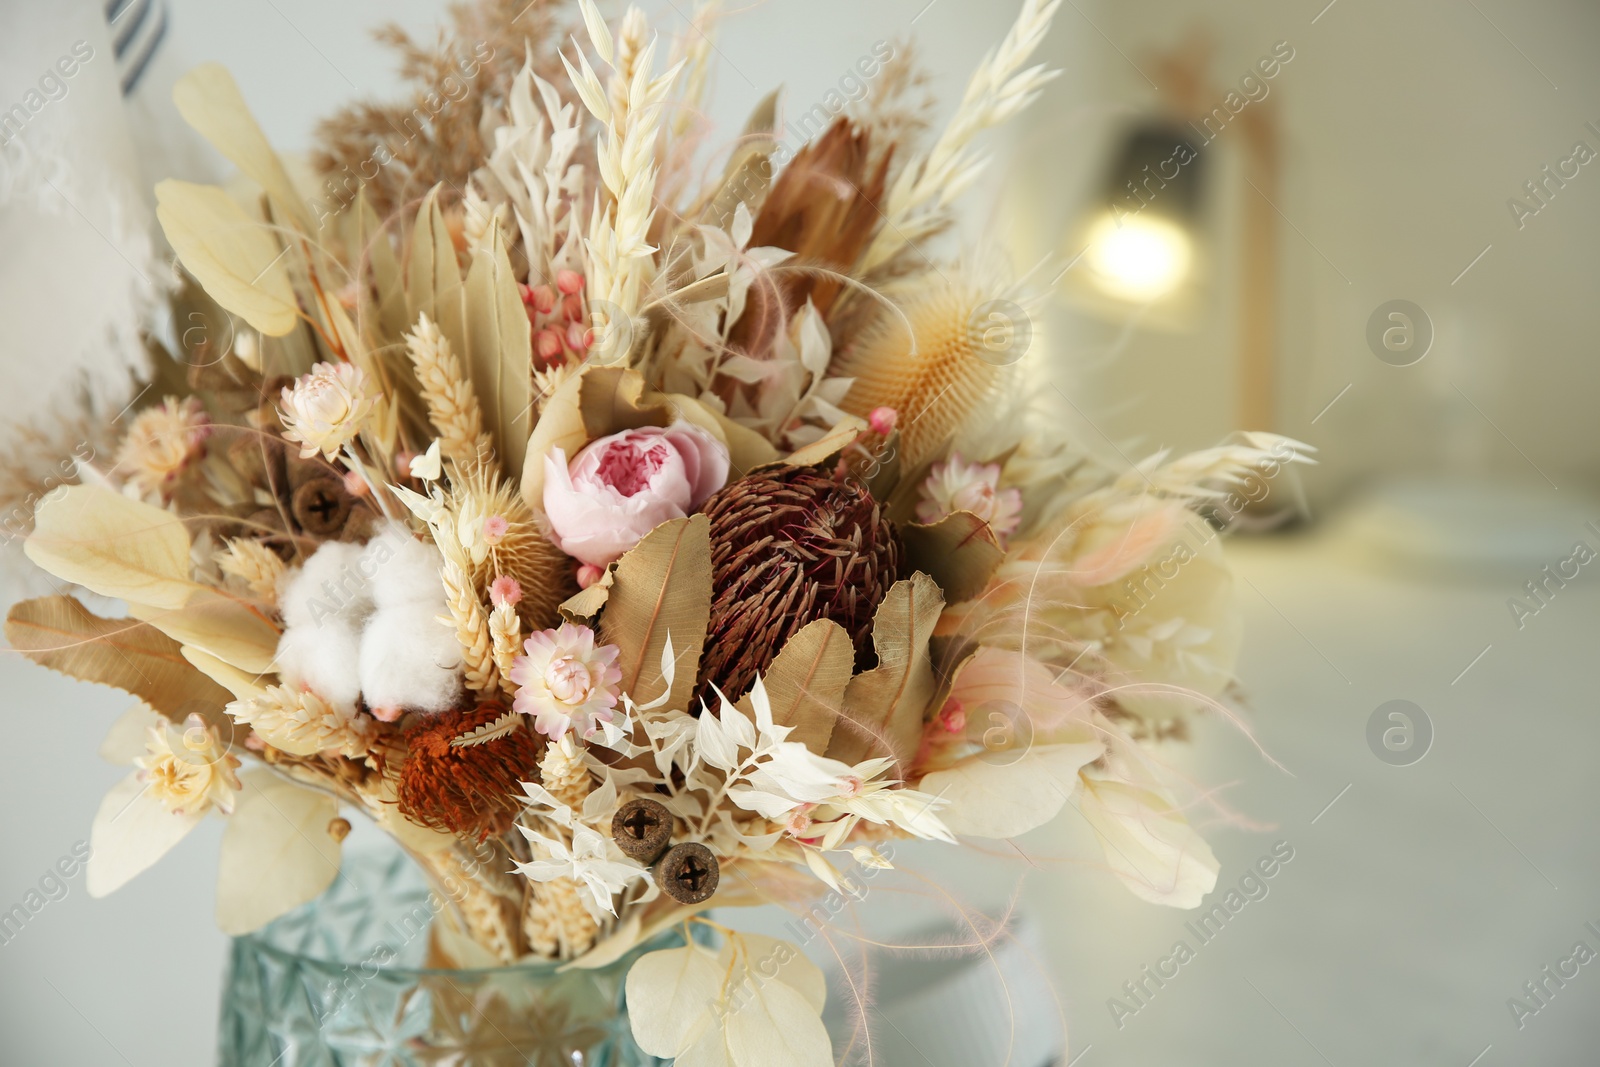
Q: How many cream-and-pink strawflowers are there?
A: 5